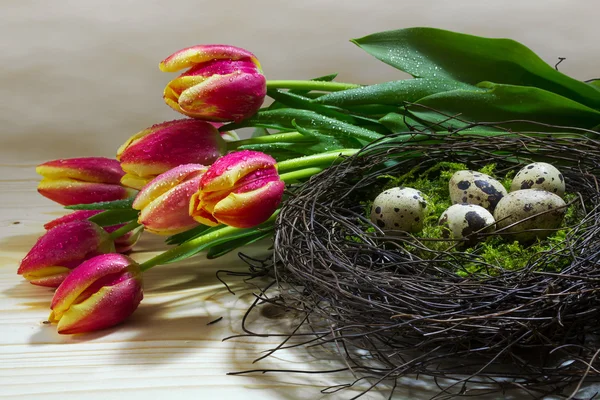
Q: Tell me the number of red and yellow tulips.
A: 8